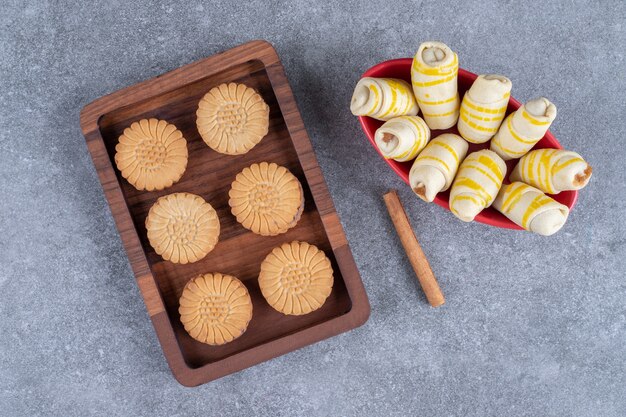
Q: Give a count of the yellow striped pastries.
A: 9